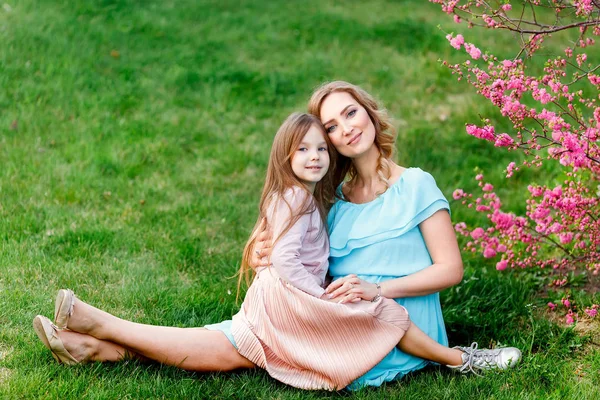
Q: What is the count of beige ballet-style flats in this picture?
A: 2